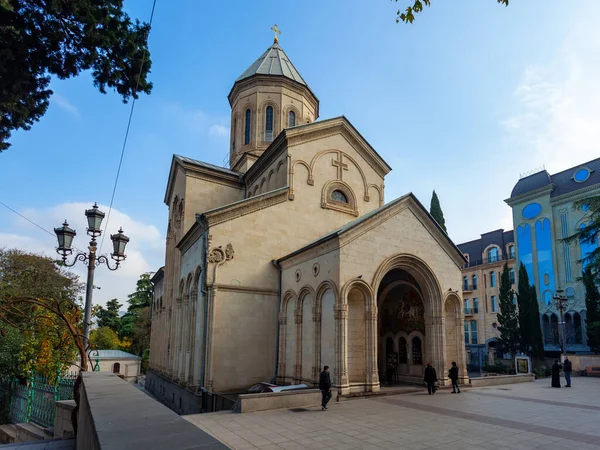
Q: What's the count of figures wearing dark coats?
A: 5